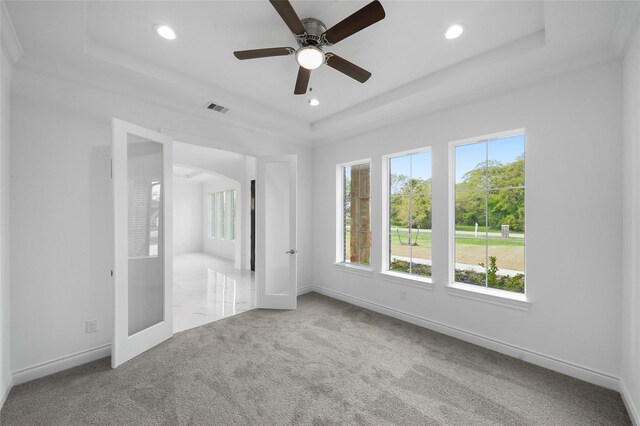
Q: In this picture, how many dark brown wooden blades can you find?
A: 5